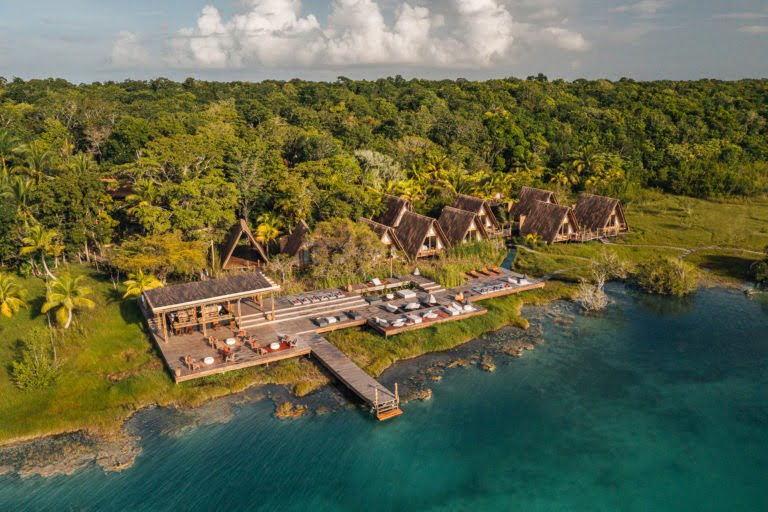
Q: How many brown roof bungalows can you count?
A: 10